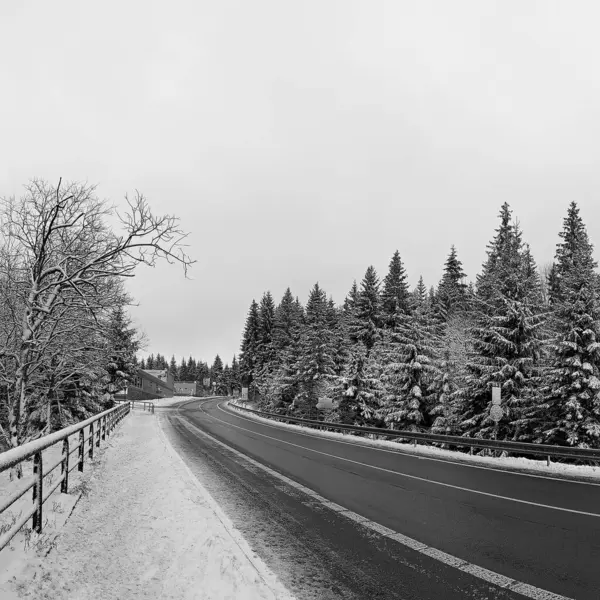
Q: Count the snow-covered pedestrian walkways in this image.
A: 1